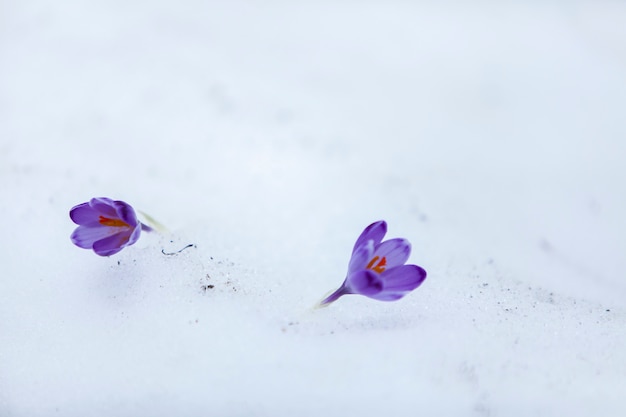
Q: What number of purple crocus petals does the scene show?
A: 12